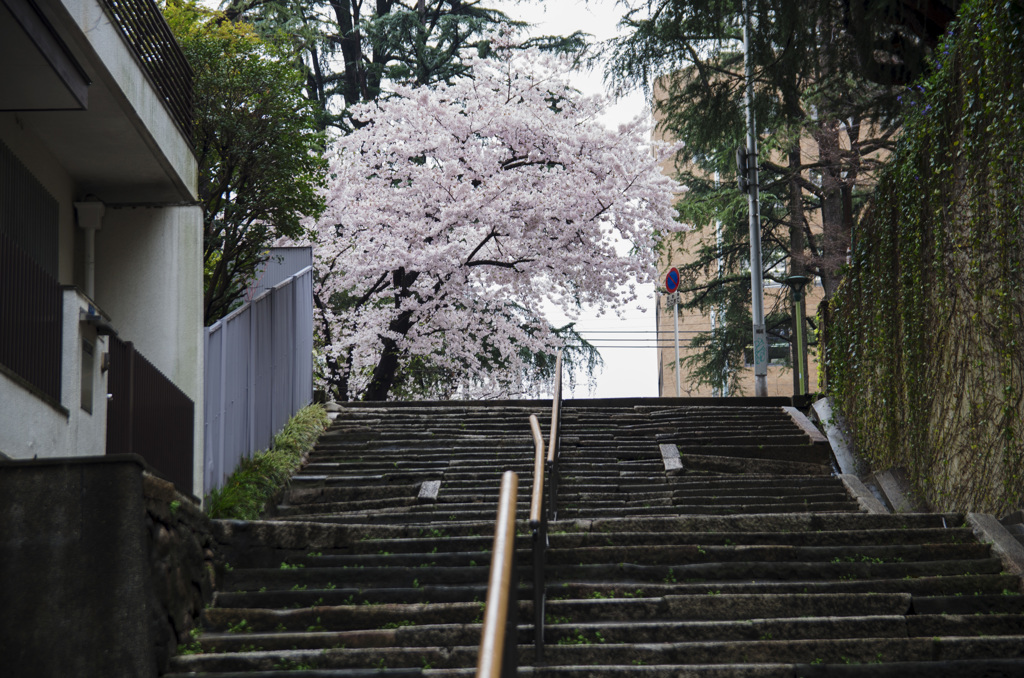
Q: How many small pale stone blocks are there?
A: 2